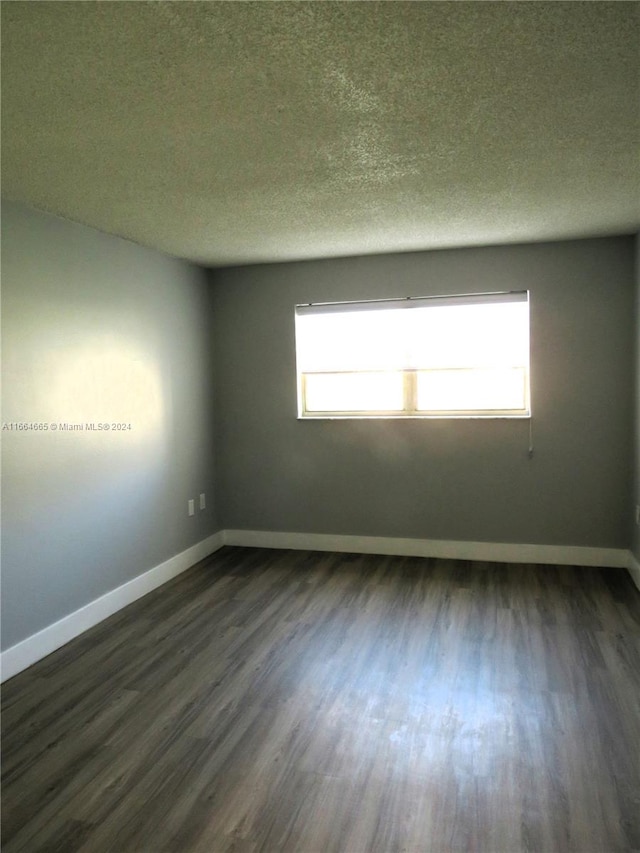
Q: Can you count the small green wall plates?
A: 0